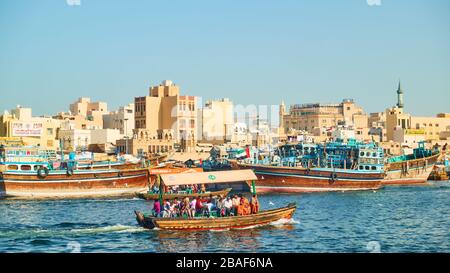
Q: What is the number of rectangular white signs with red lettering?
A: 1